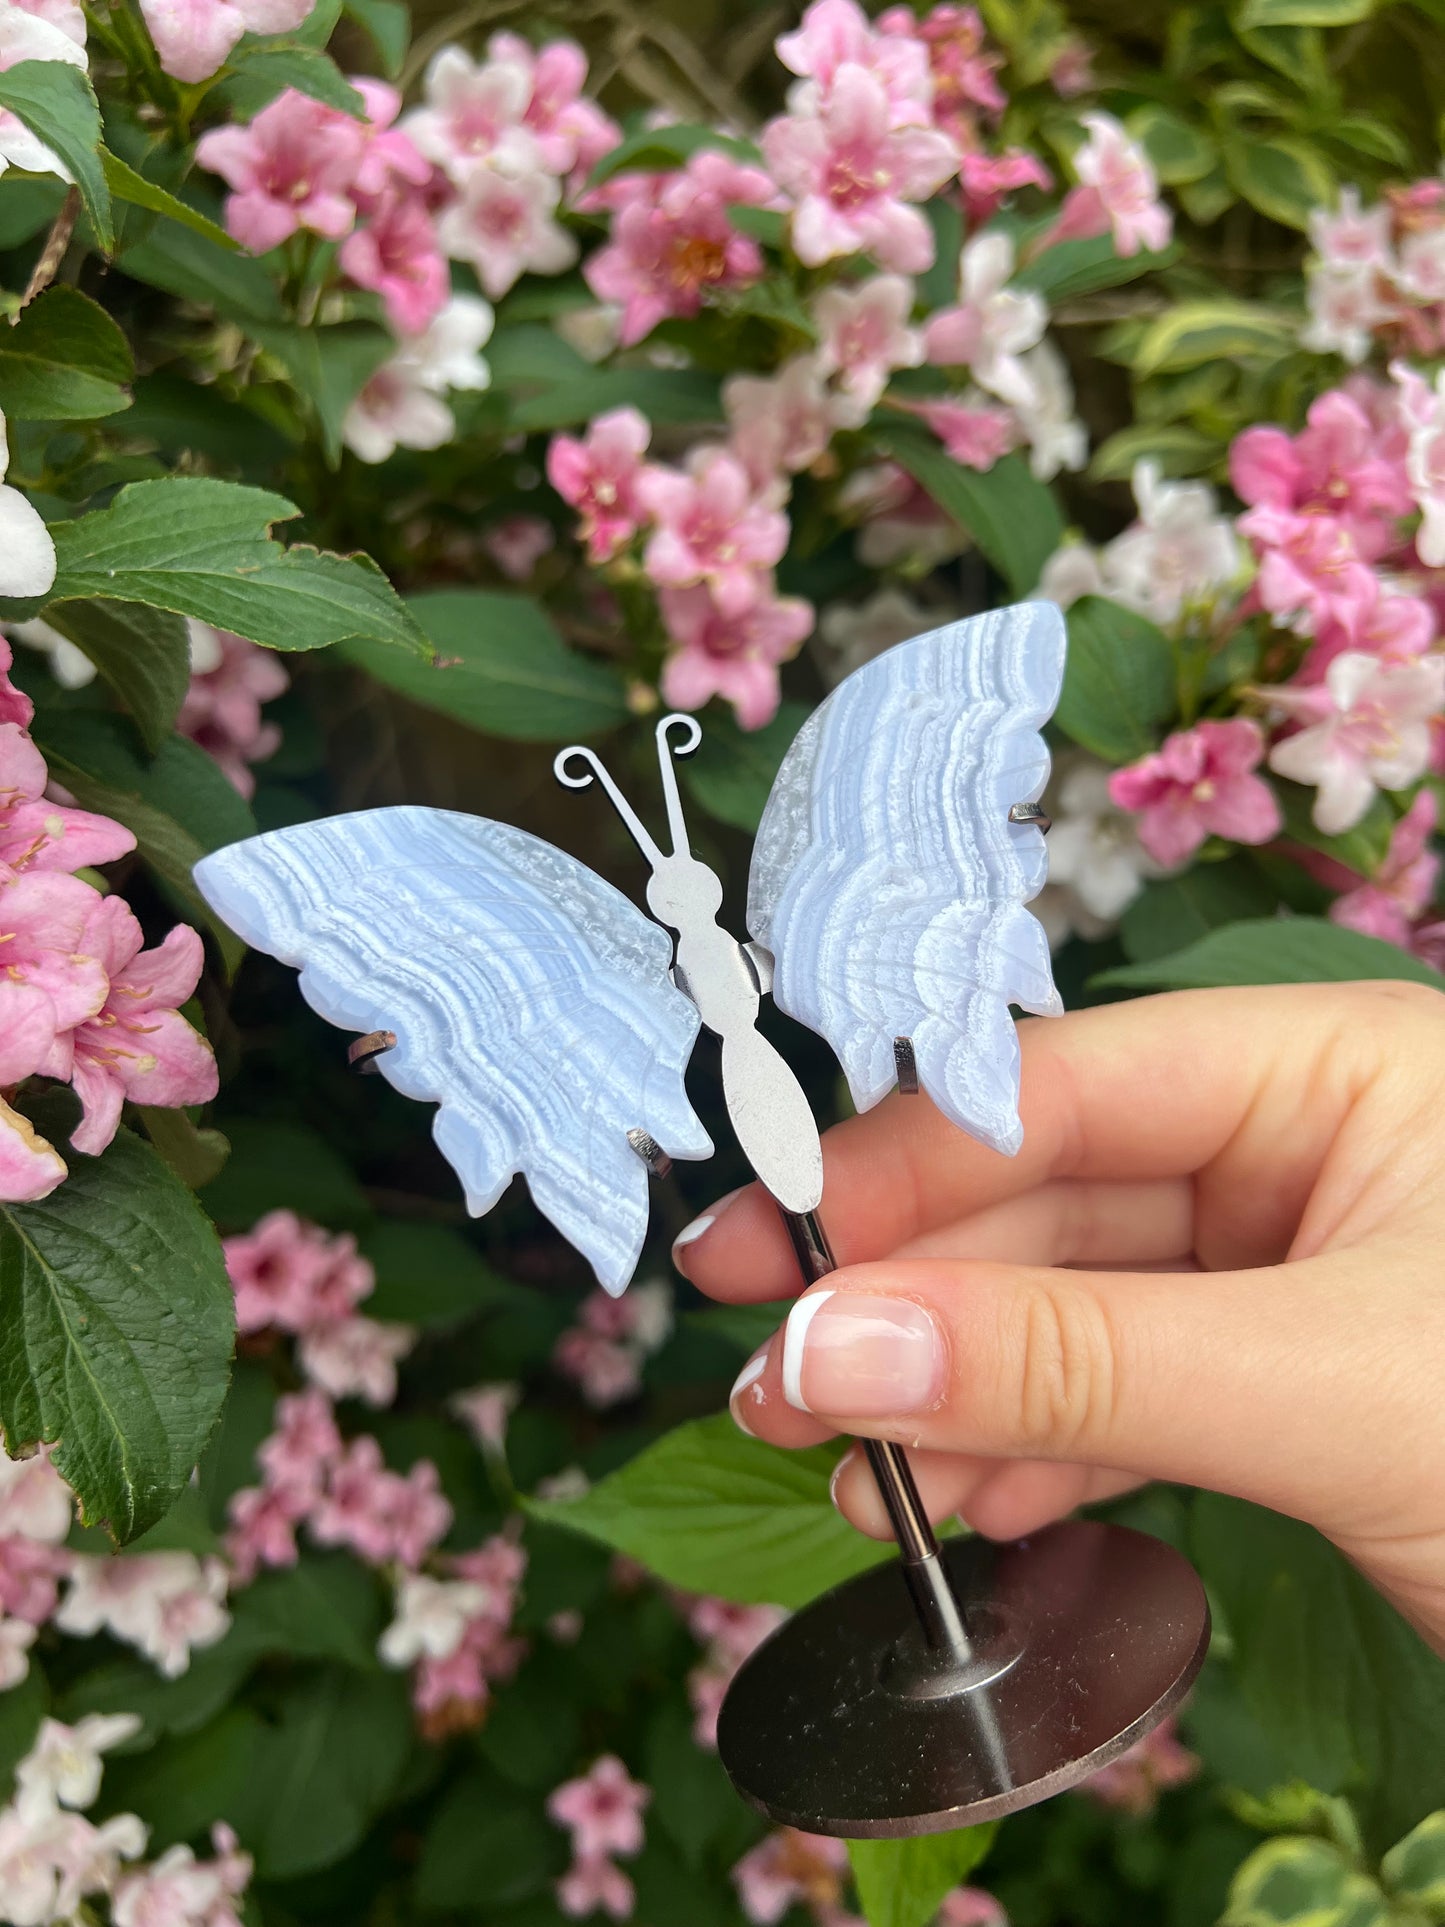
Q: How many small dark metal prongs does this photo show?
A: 4